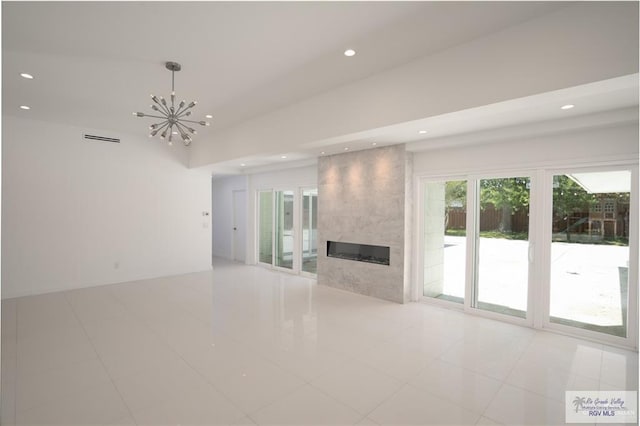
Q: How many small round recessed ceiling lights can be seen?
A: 12